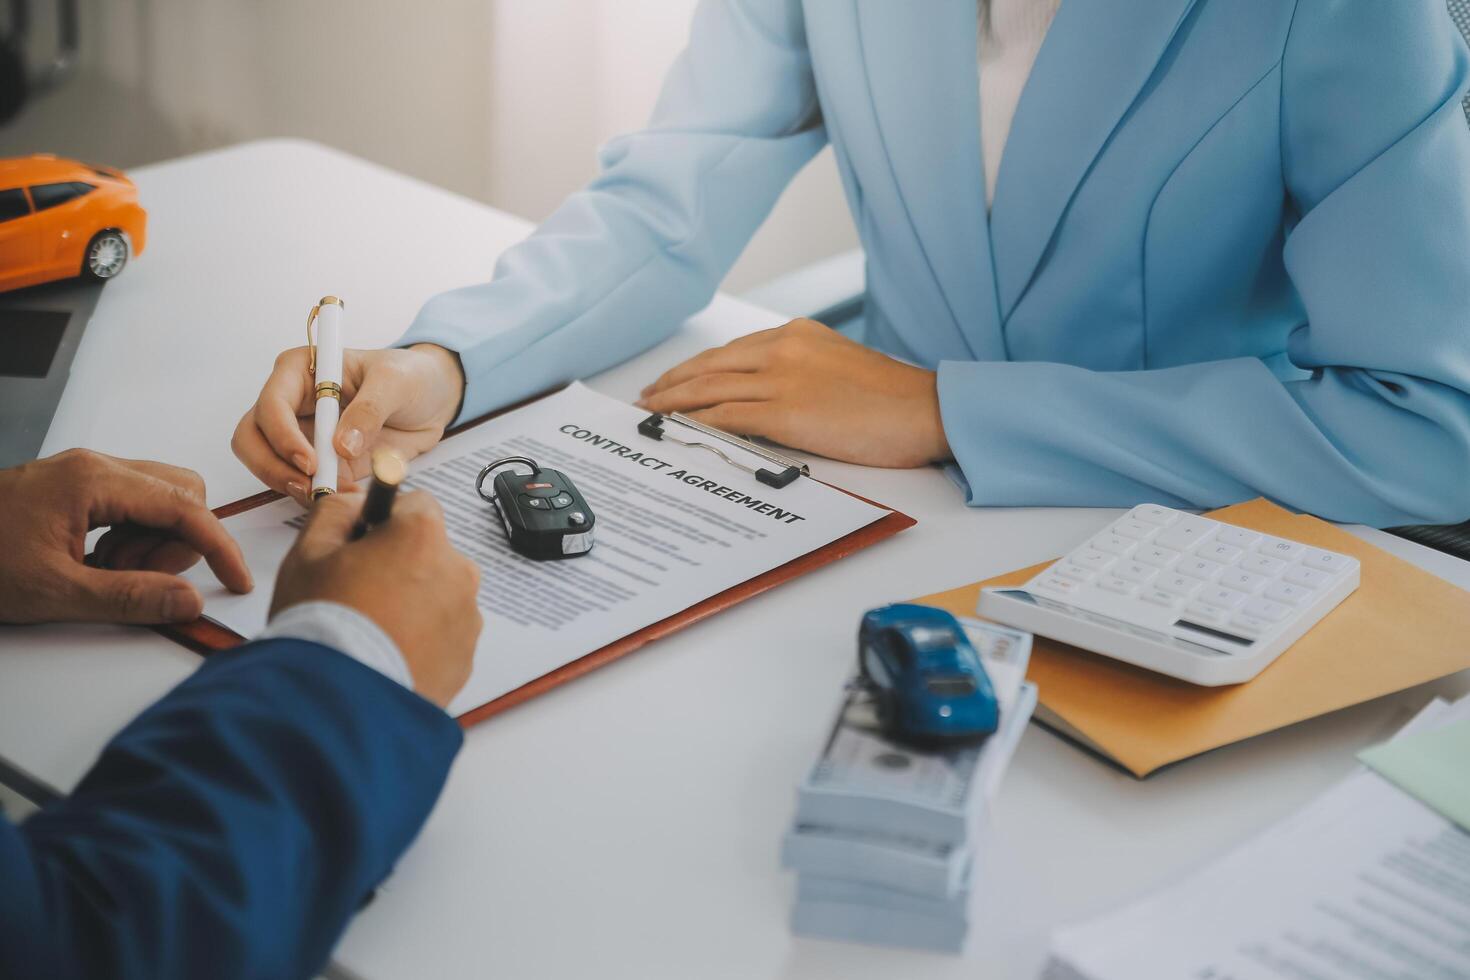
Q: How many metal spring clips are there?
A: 1